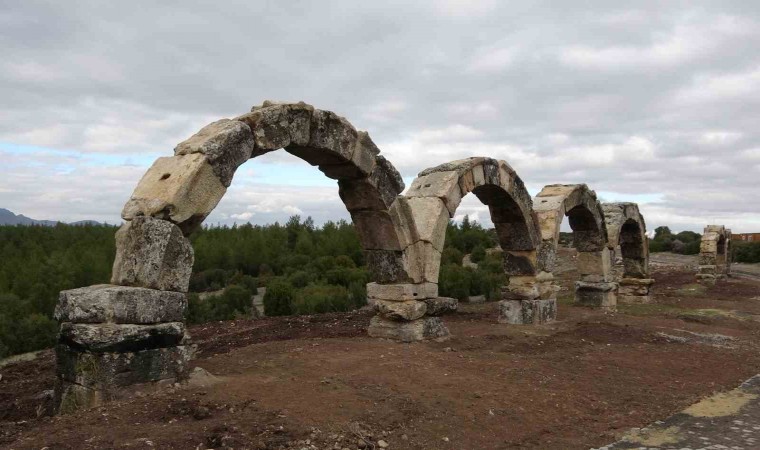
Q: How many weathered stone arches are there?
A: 5